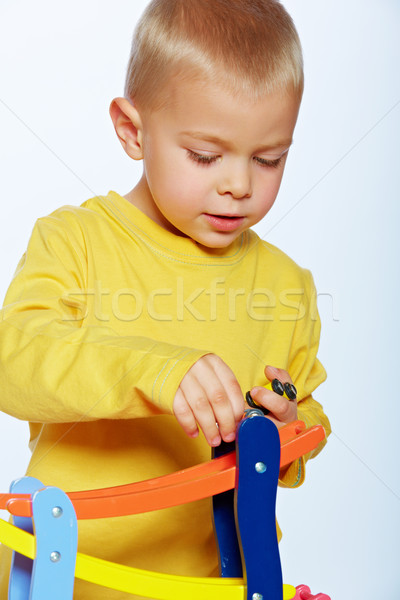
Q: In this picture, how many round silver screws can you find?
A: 4